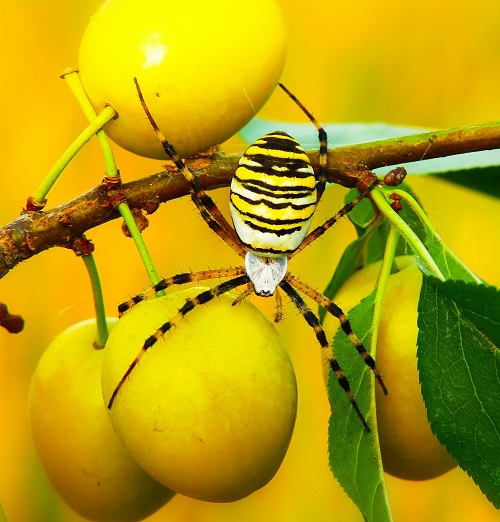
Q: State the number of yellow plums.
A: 4